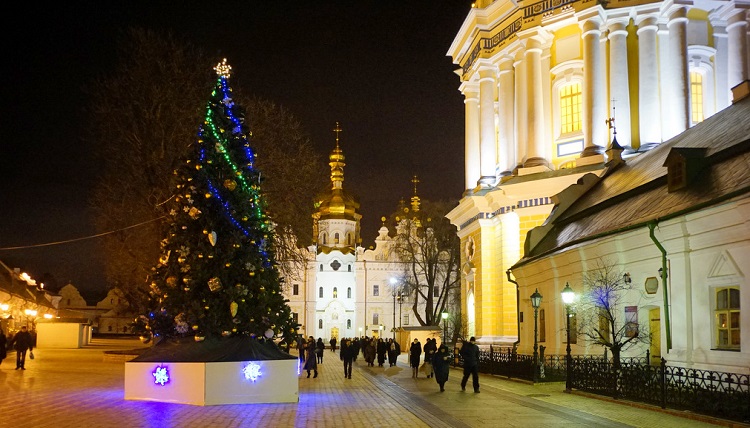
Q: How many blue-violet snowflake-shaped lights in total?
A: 2